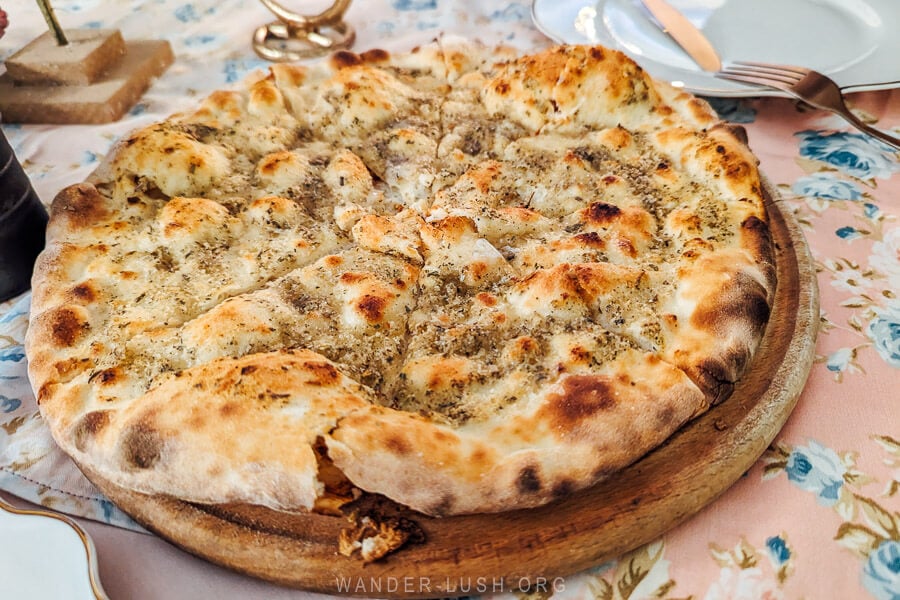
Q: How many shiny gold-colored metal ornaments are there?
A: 1